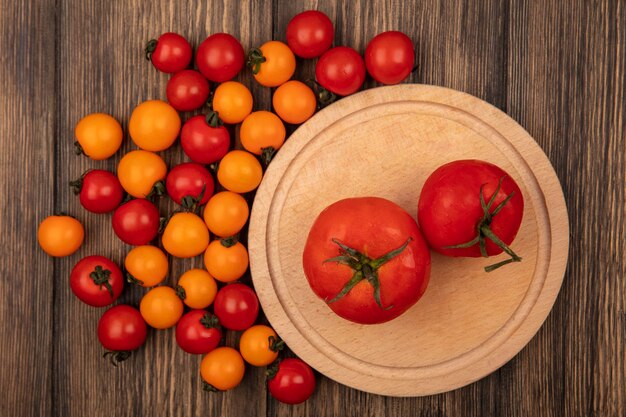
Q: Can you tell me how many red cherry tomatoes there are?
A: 15